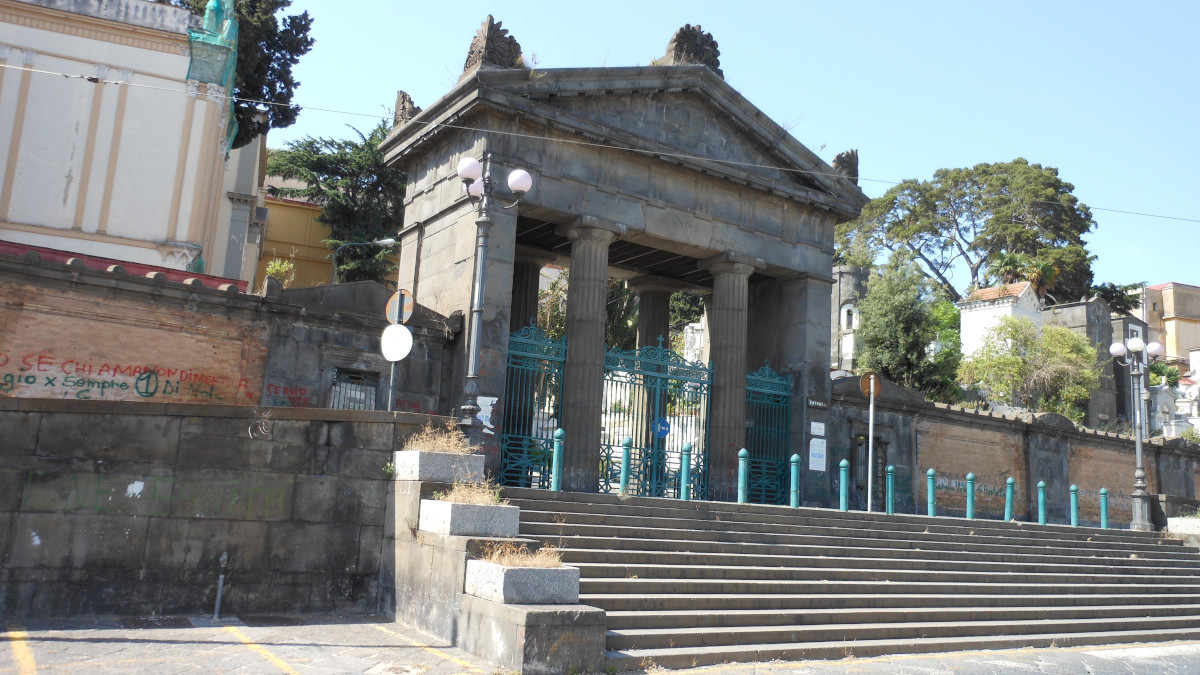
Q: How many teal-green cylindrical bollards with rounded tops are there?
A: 13